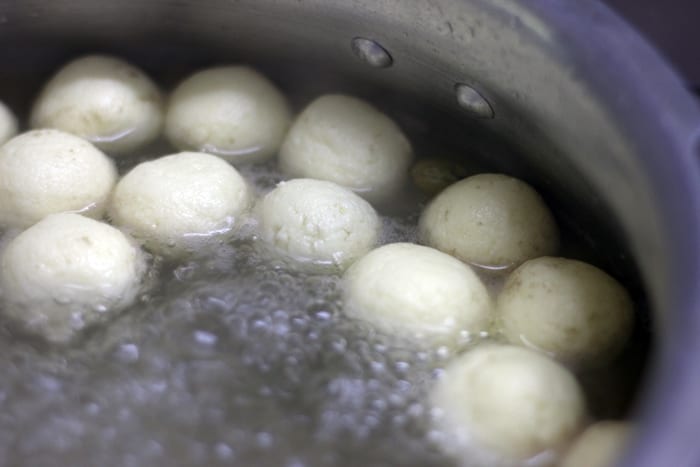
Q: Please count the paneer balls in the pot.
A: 13